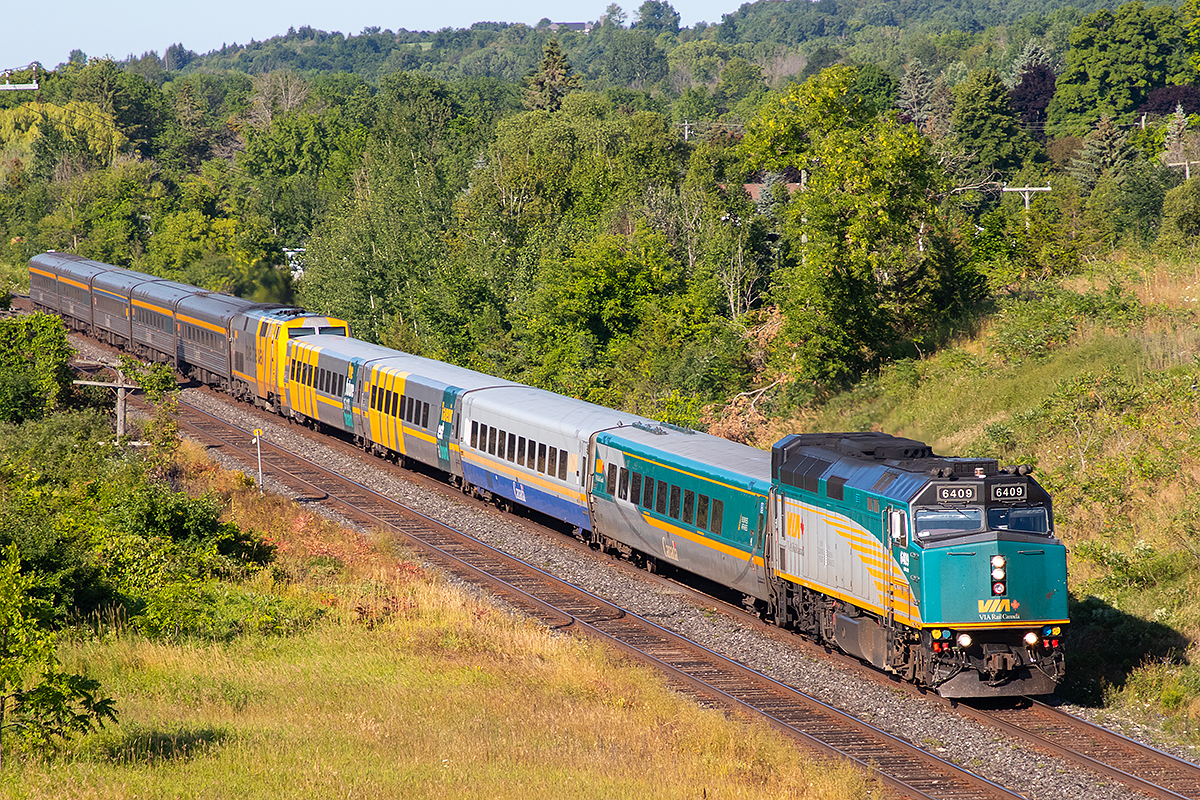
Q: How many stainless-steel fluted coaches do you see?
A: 5